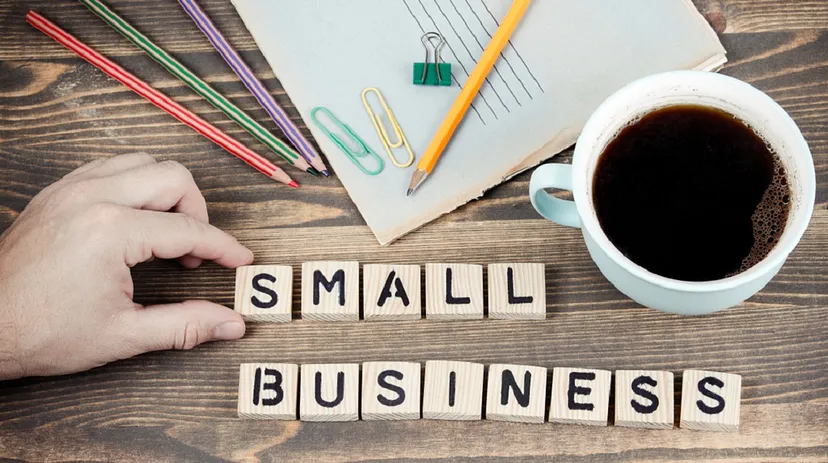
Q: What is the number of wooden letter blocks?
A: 13